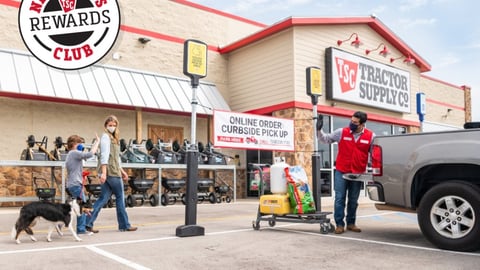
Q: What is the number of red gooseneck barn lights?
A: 3